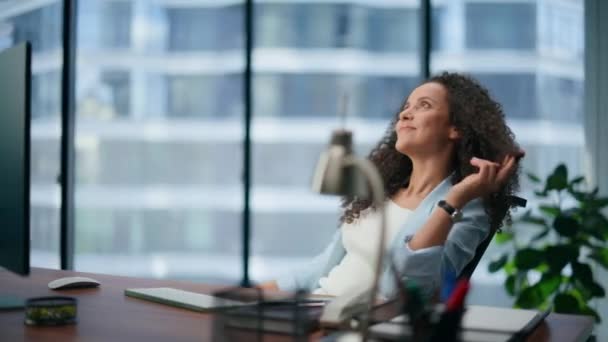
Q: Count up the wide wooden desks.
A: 1